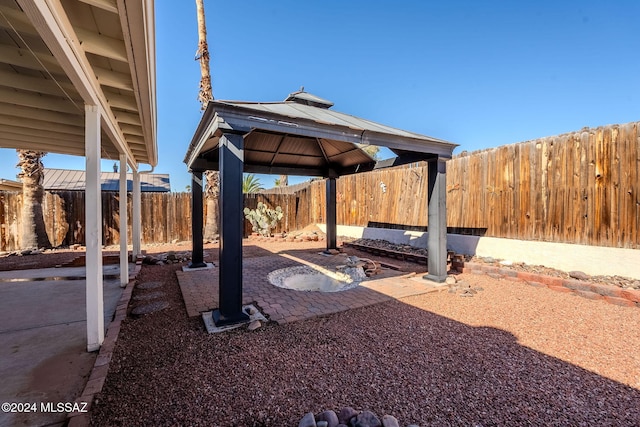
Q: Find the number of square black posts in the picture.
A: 4